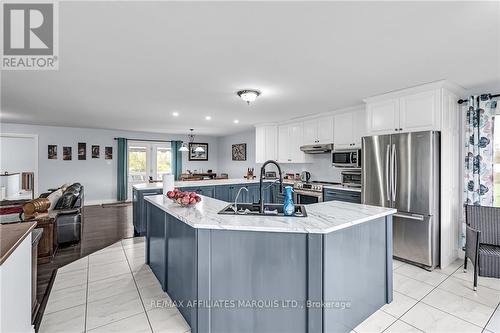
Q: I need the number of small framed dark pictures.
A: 5